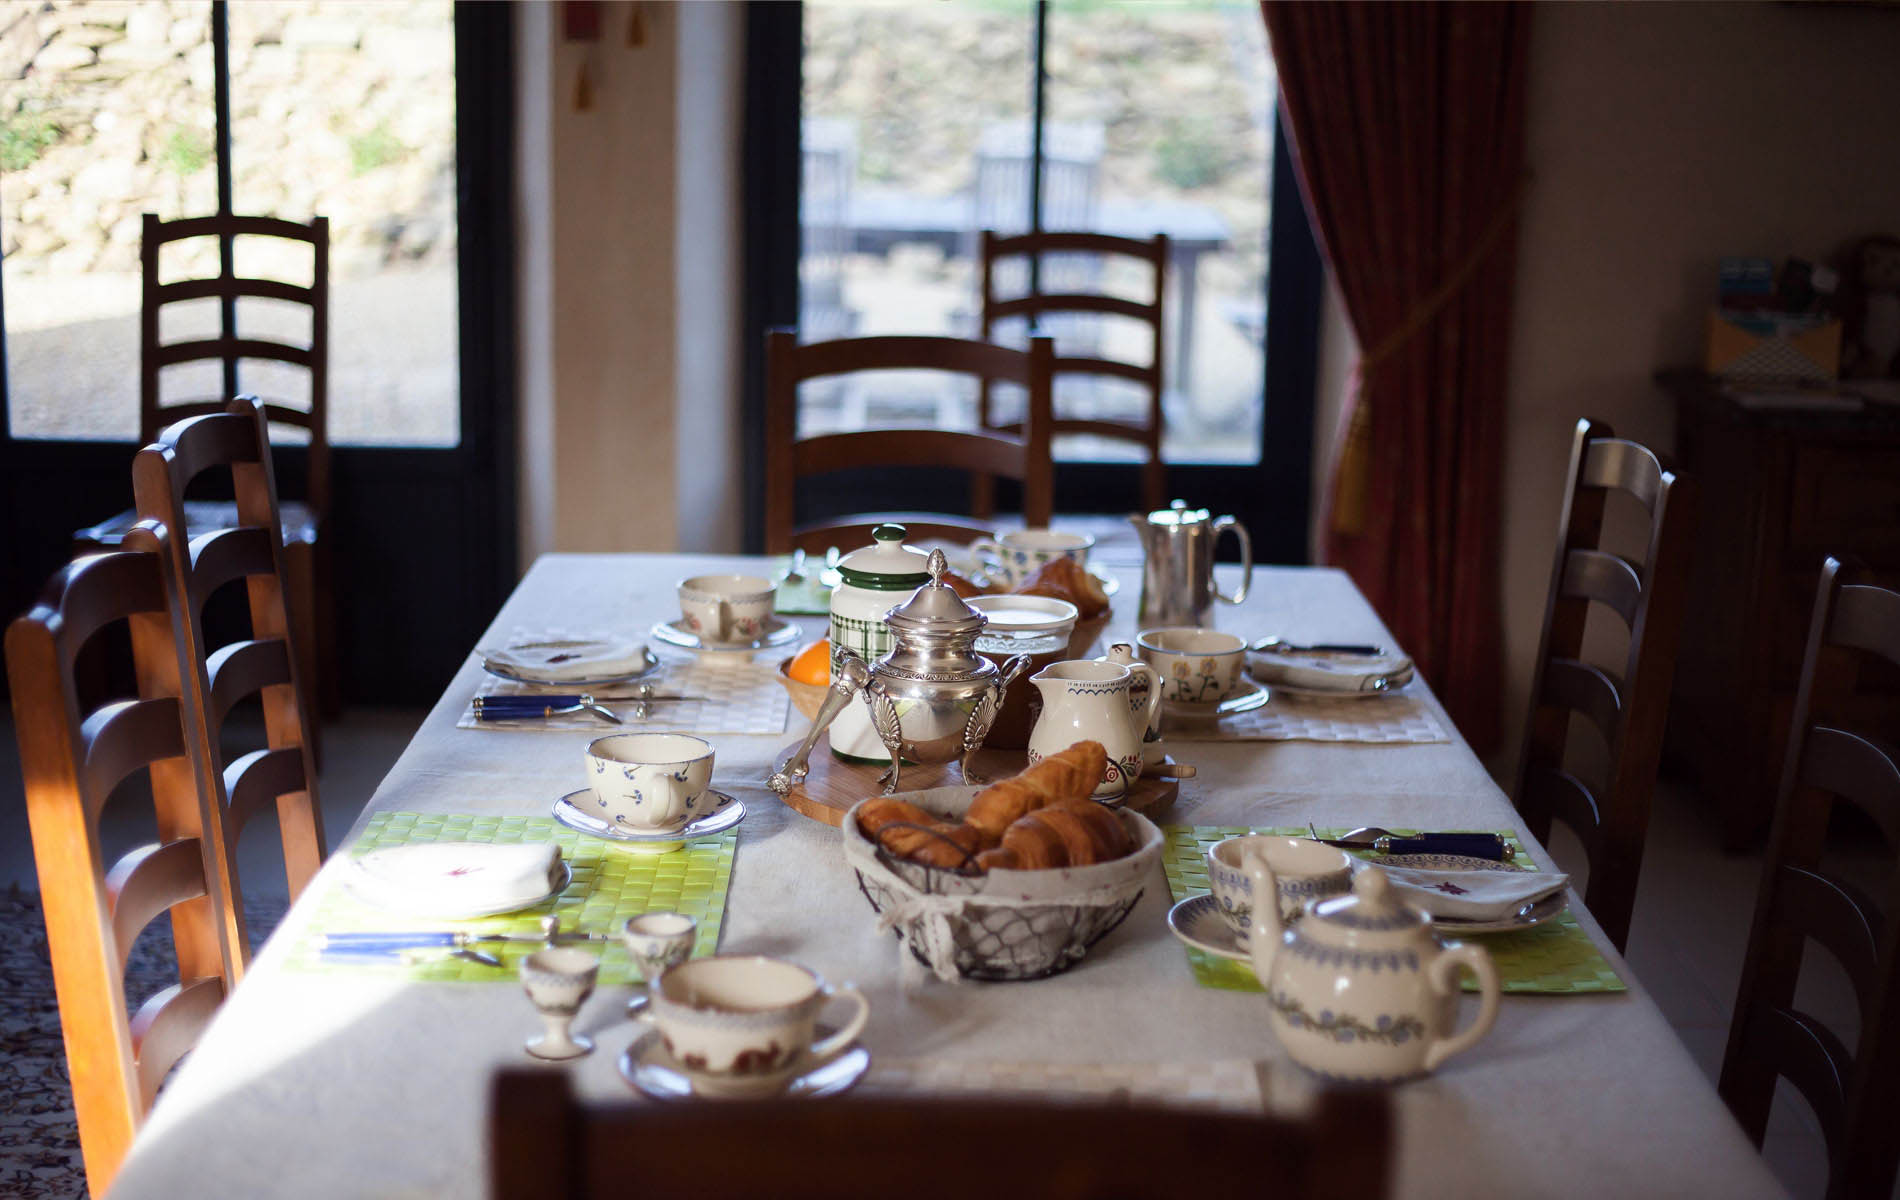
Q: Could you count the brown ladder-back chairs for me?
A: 8